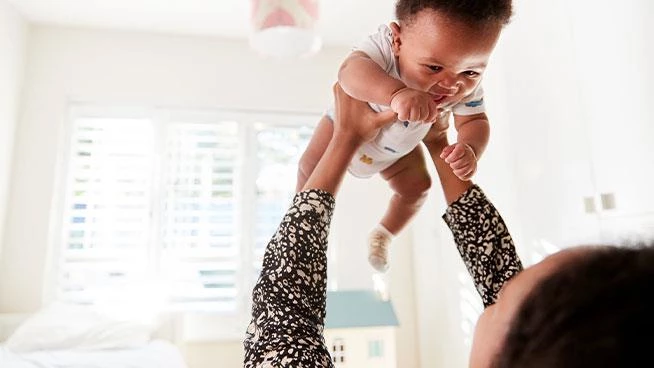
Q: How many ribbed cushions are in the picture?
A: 0